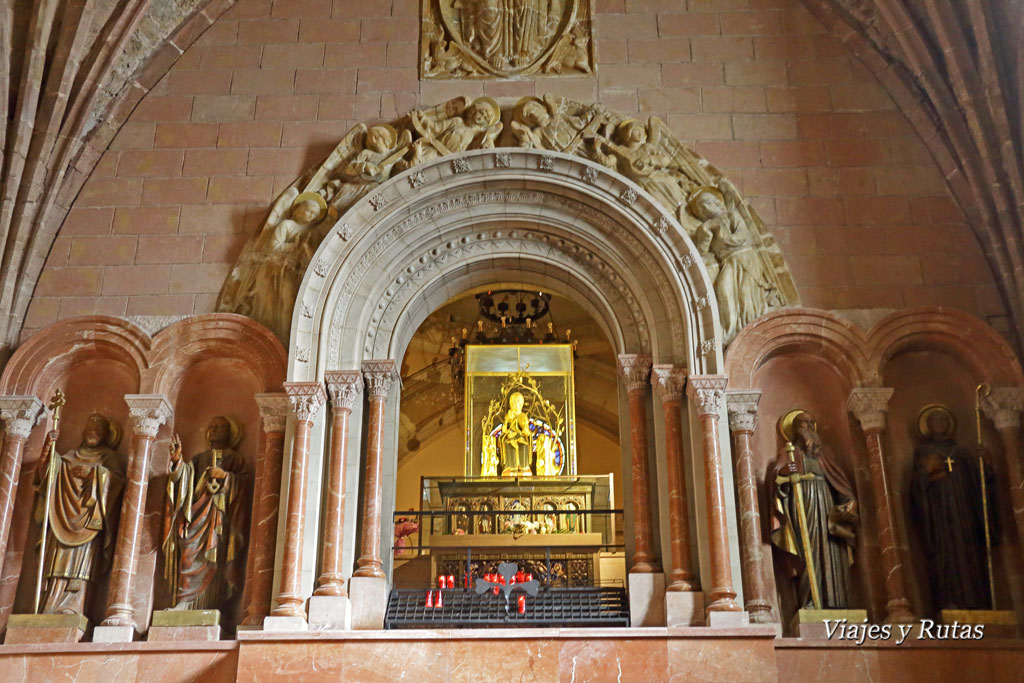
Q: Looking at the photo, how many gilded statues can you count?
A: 1